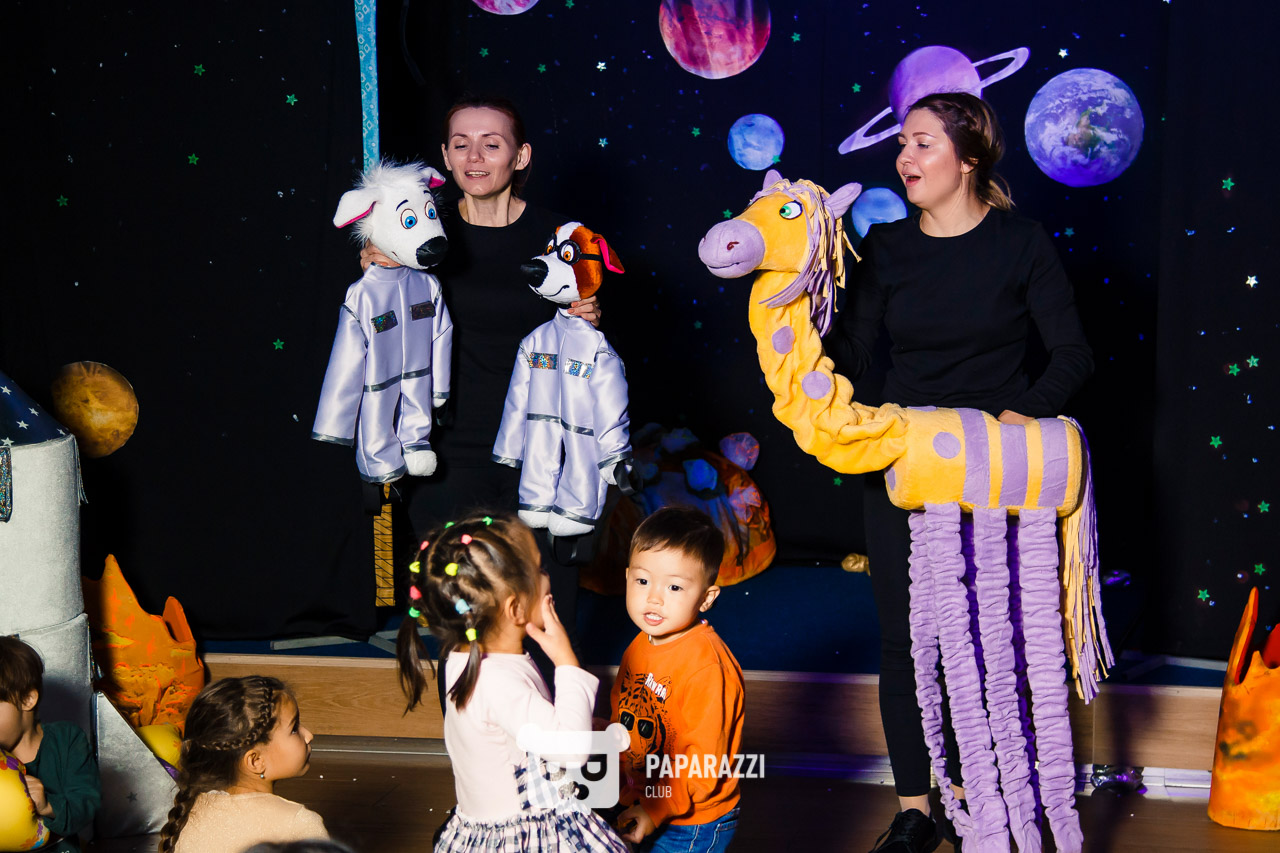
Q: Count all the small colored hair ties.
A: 10